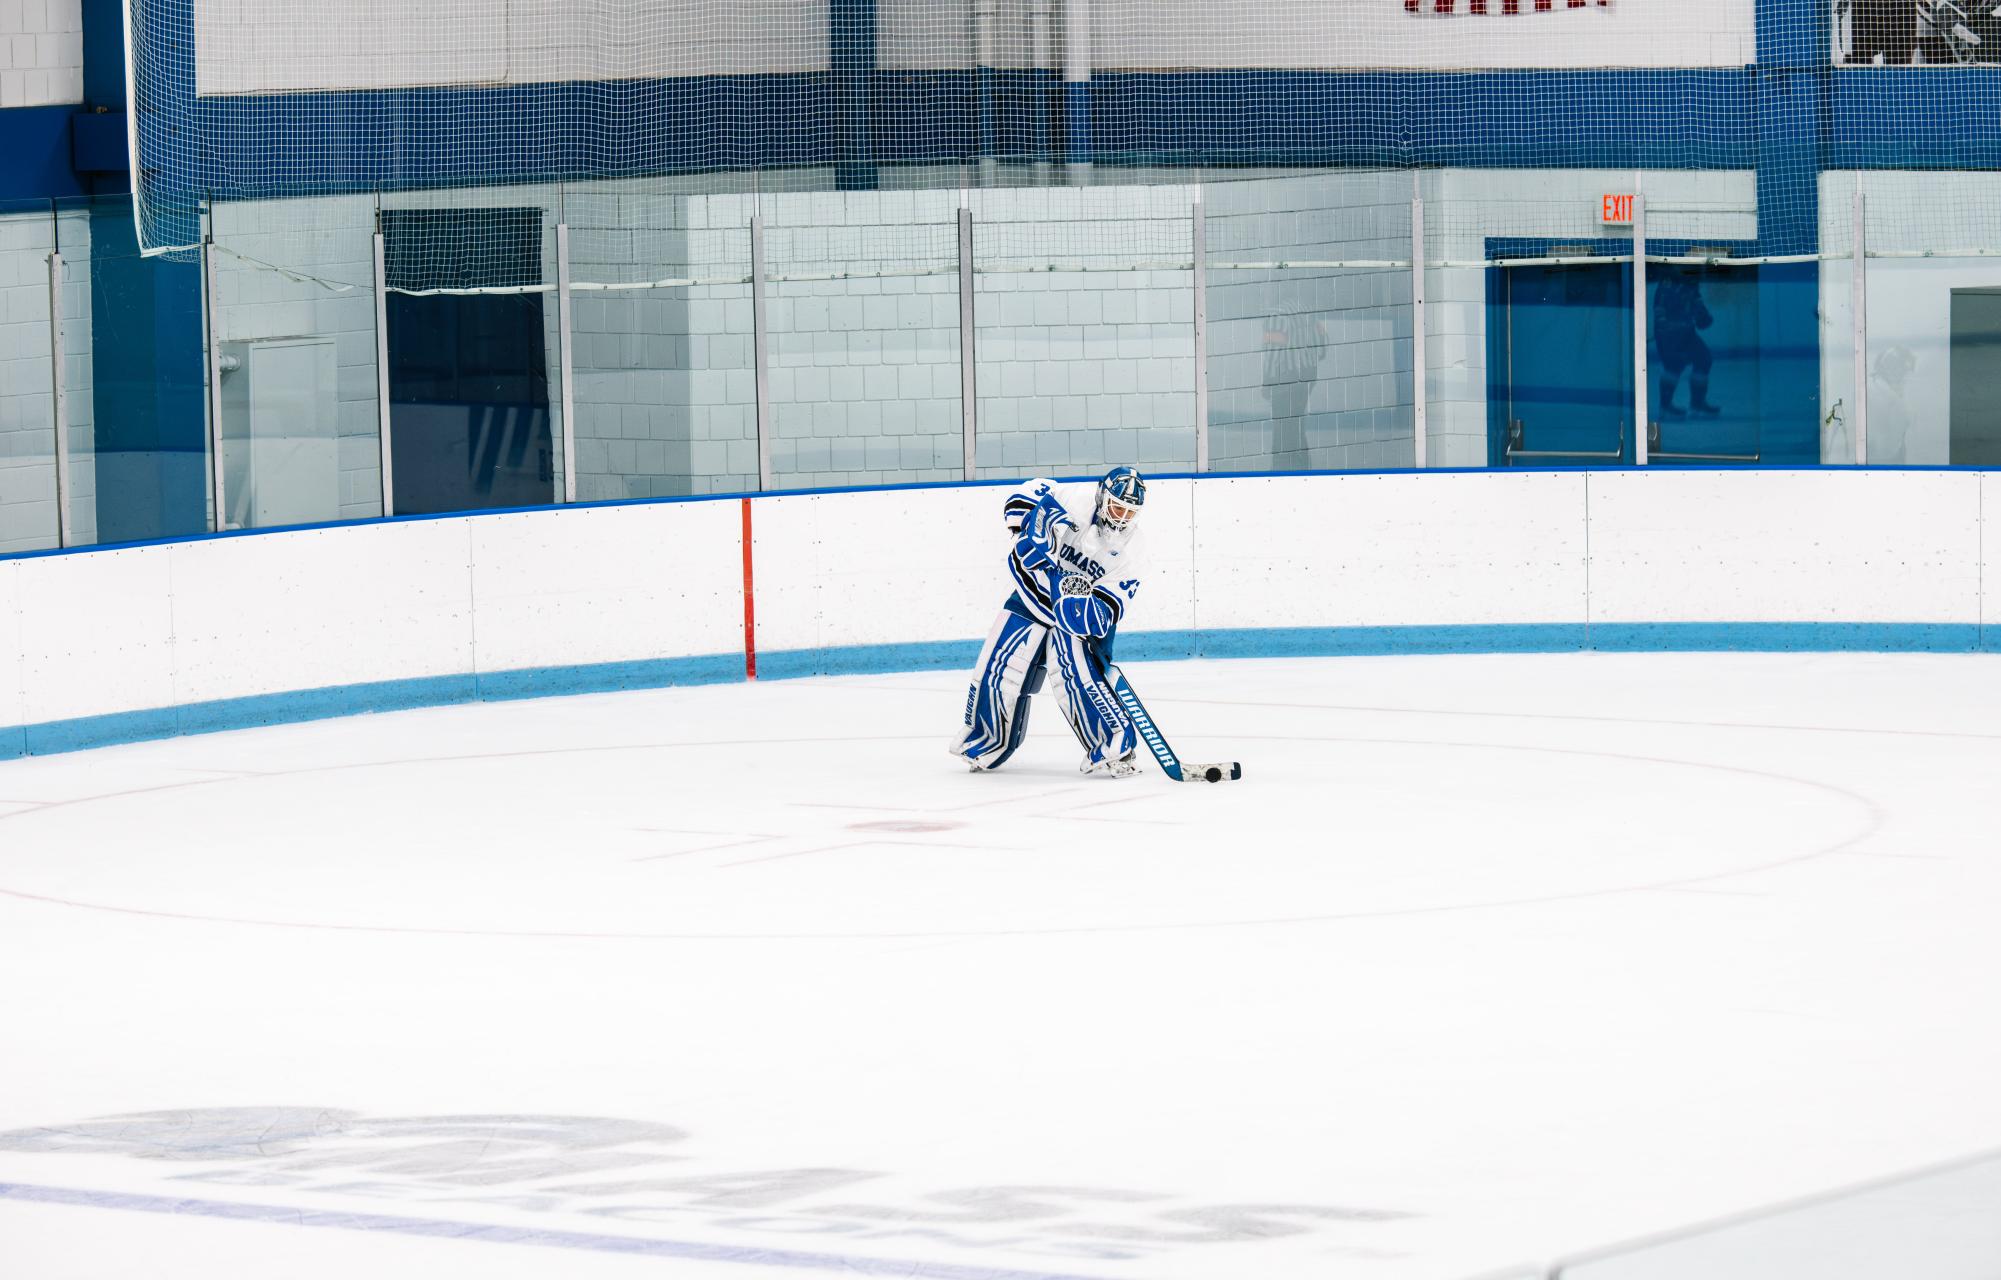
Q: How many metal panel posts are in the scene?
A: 10